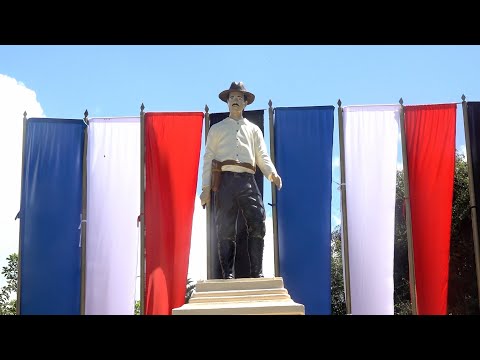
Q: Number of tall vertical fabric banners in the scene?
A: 8